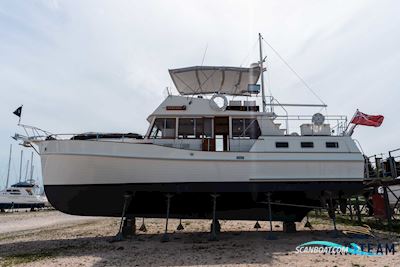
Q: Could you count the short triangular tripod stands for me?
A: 4